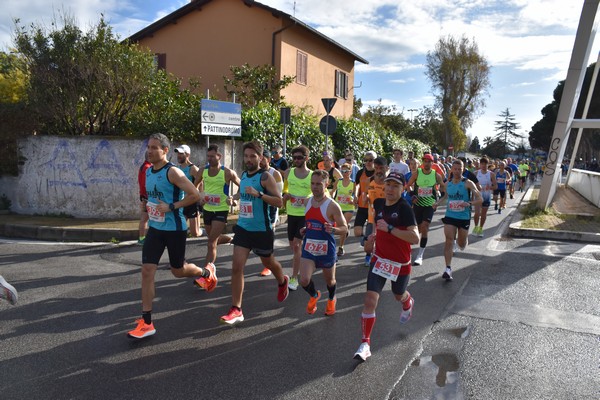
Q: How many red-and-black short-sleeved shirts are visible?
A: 1